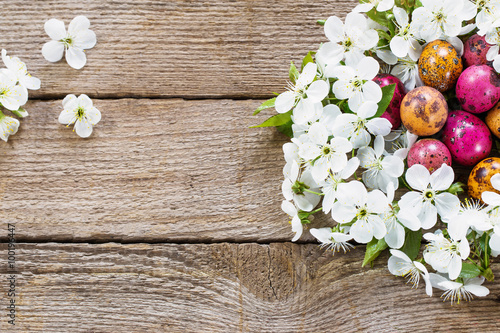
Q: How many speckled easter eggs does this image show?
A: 9